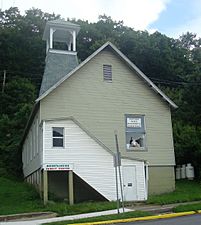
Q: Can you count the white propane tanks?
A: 3